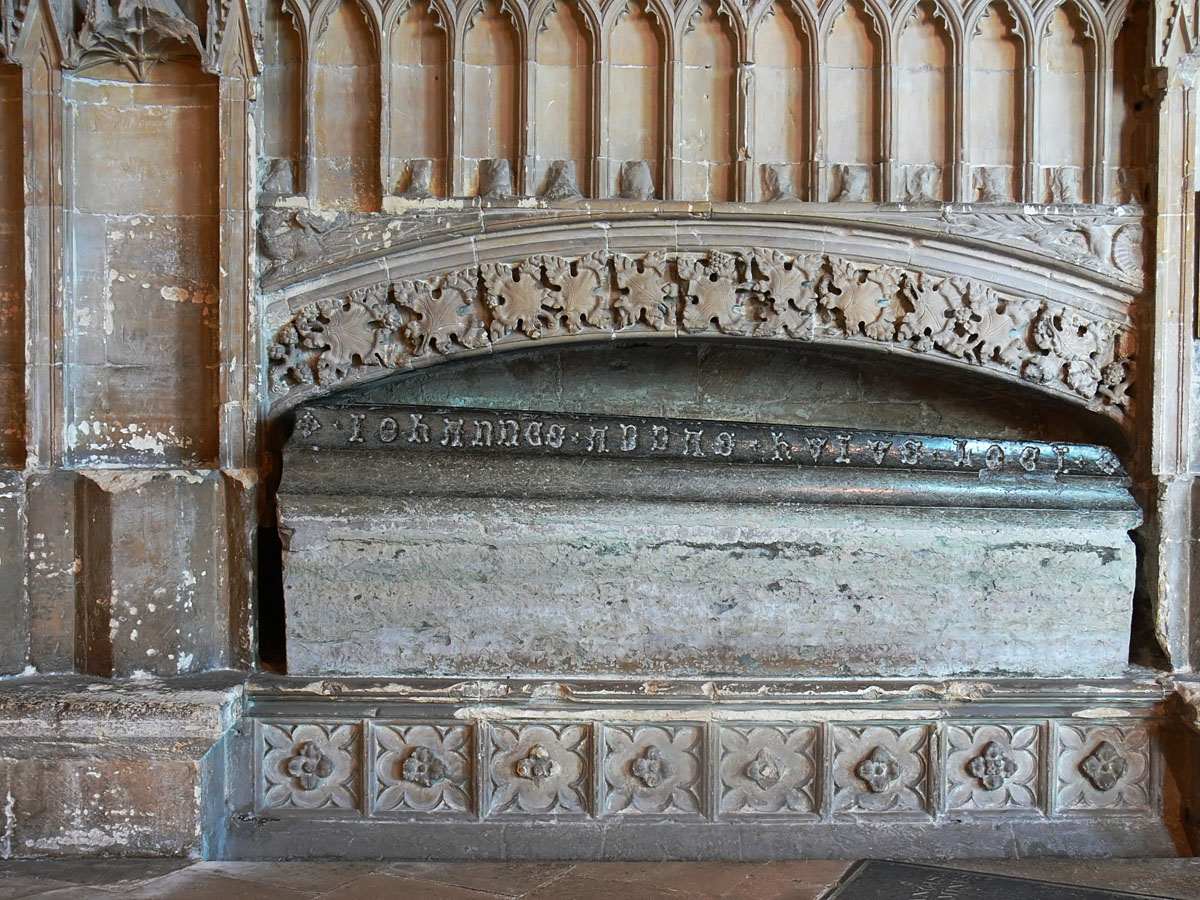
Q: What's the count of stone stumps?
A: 11